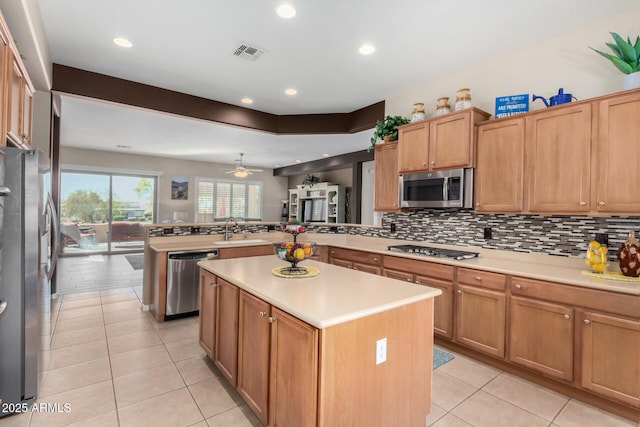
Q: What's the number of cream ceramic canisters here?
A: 3